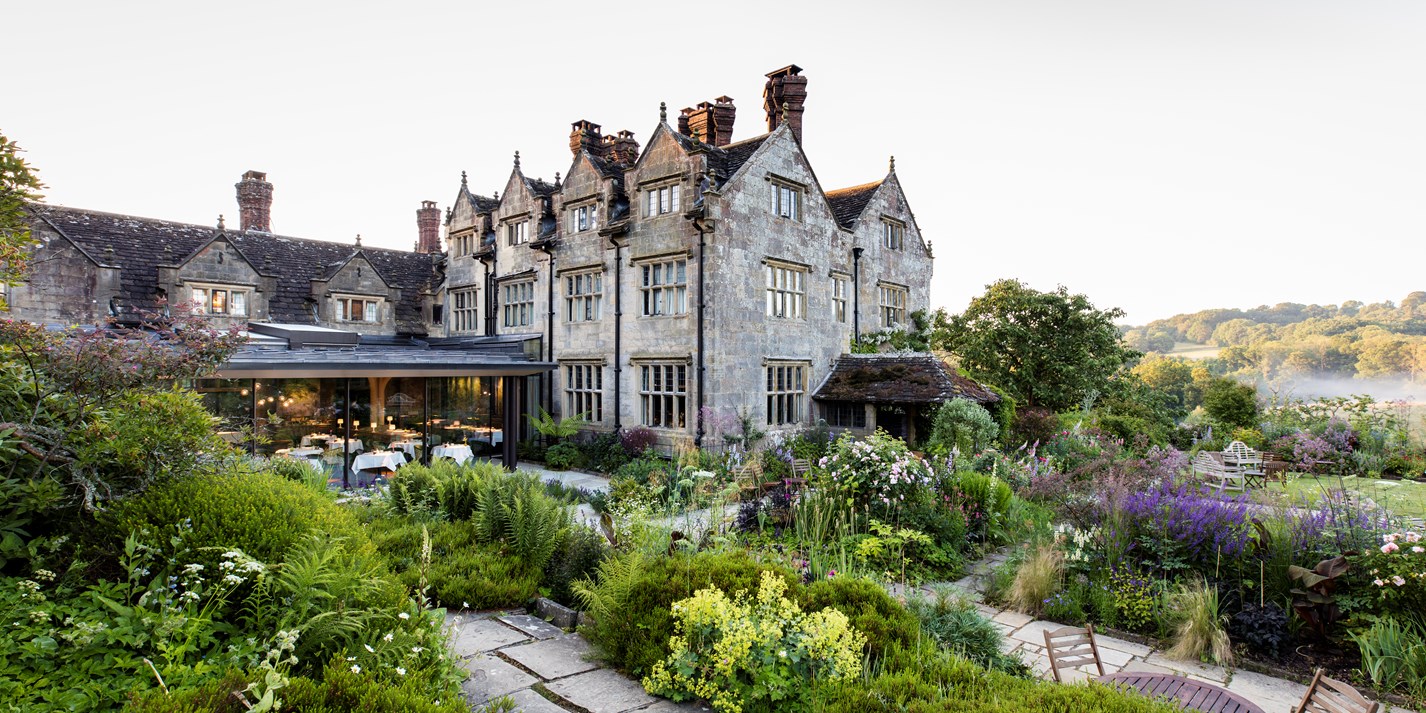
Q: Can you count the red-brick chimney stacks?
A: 5